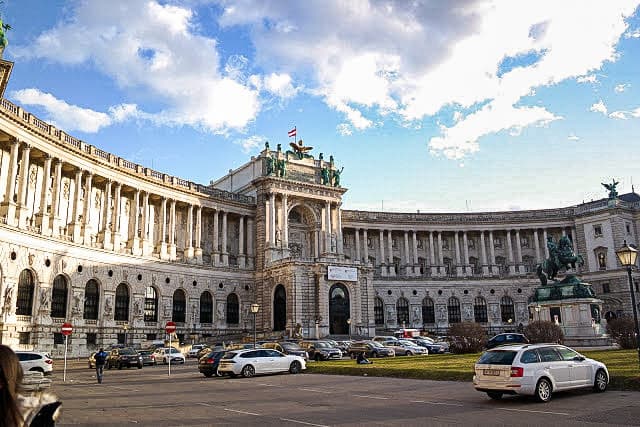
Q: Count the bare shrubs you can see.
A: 3